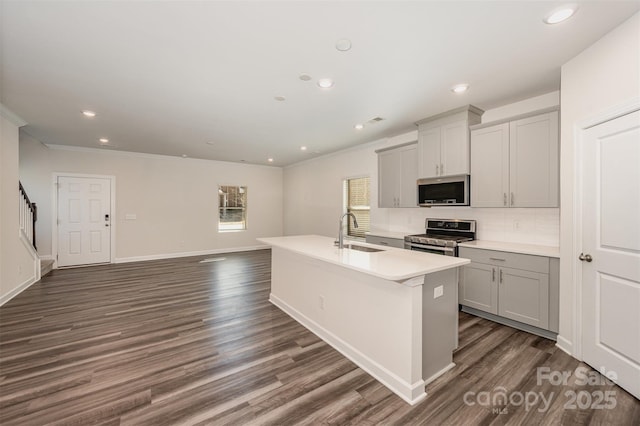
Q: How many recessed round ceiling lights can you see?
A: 8